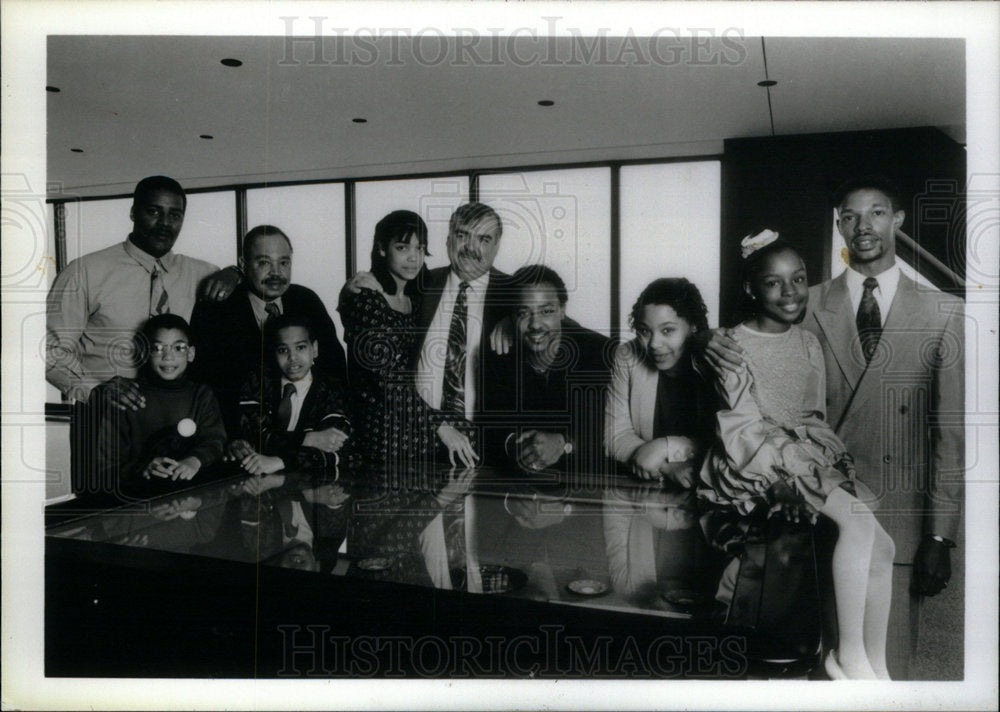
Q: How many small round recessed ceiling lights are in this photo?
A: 7